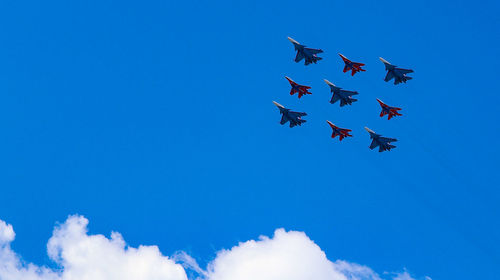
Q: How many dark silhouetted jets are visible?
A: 5